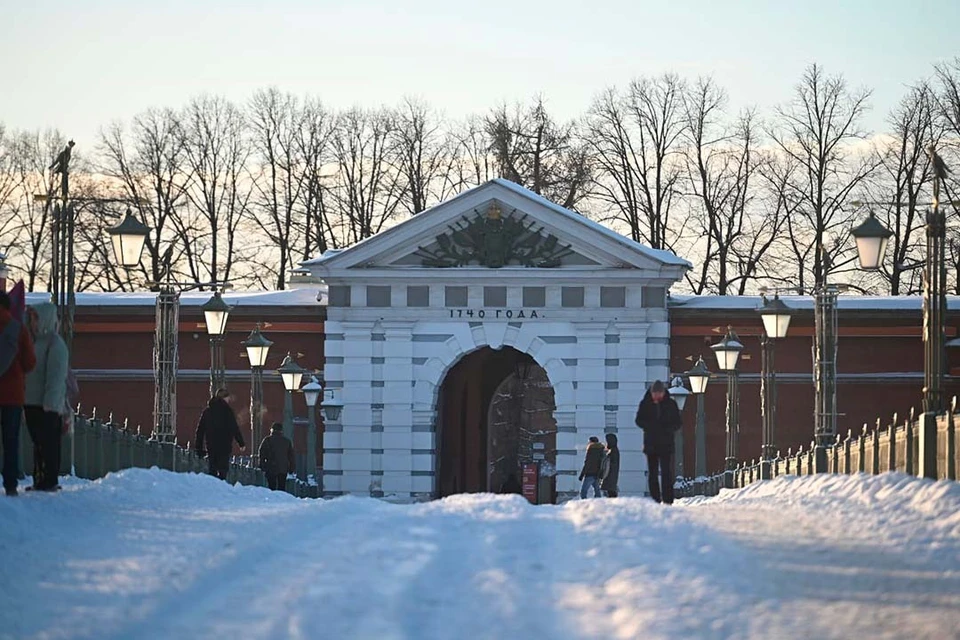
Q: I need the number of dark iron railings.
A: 2